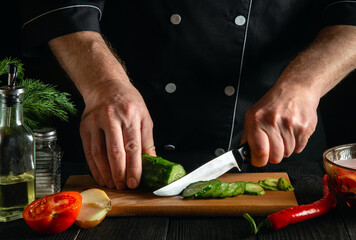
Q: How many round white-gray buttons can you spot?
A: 6